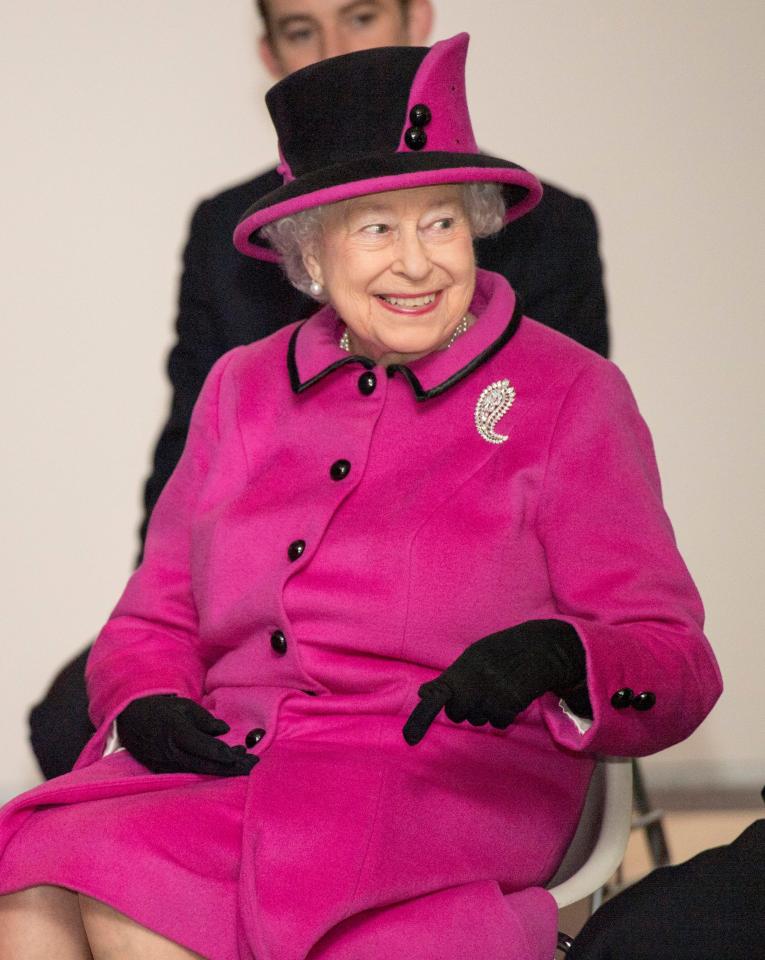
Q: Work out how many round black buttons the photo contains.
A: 9